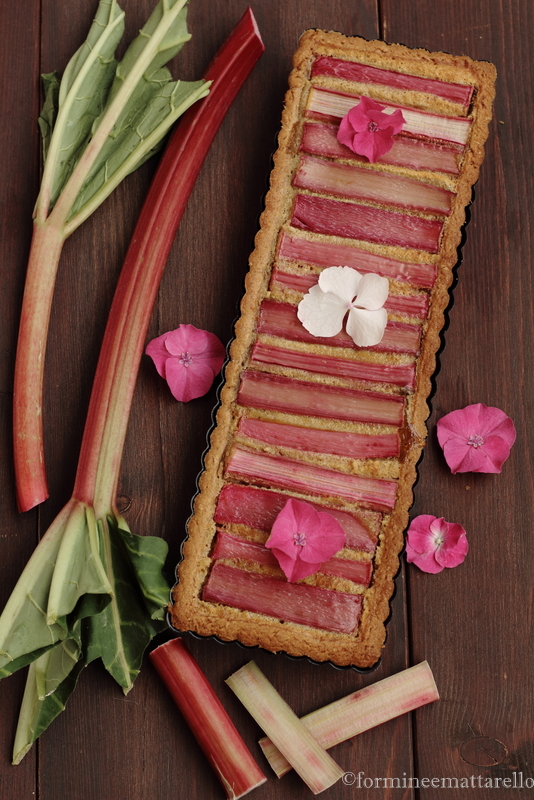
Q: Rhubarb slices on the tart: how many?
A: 15